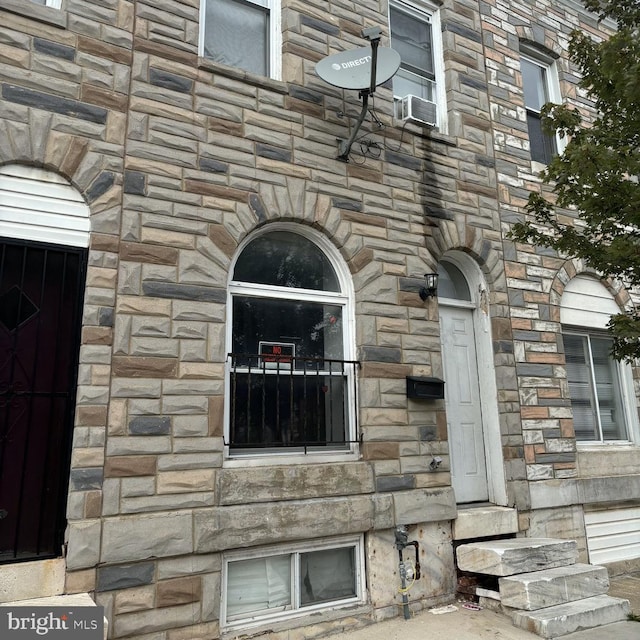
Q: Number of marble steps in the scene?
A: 3